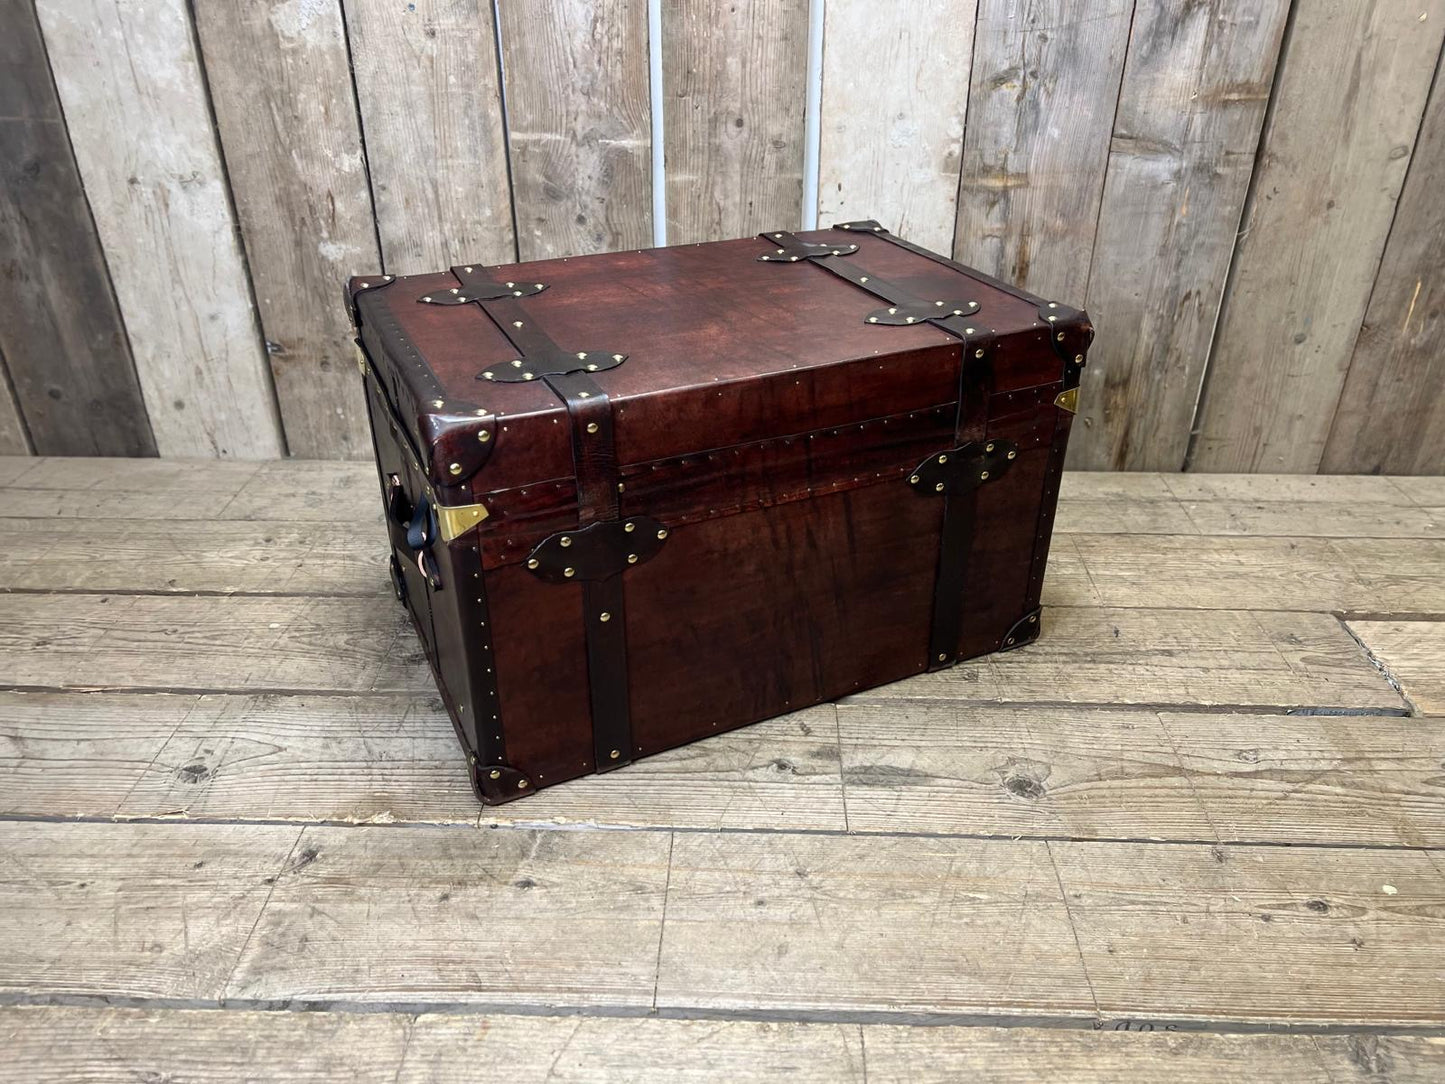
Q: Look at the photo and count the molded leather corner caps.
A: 7